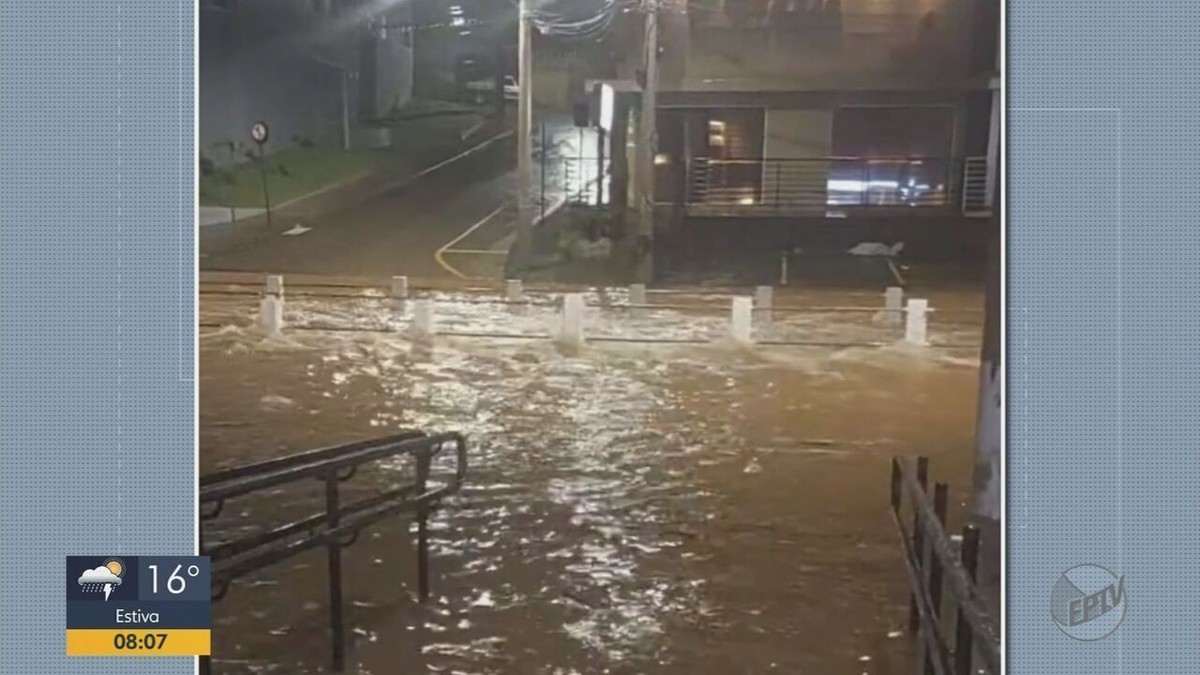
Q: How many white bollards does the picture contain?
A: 11